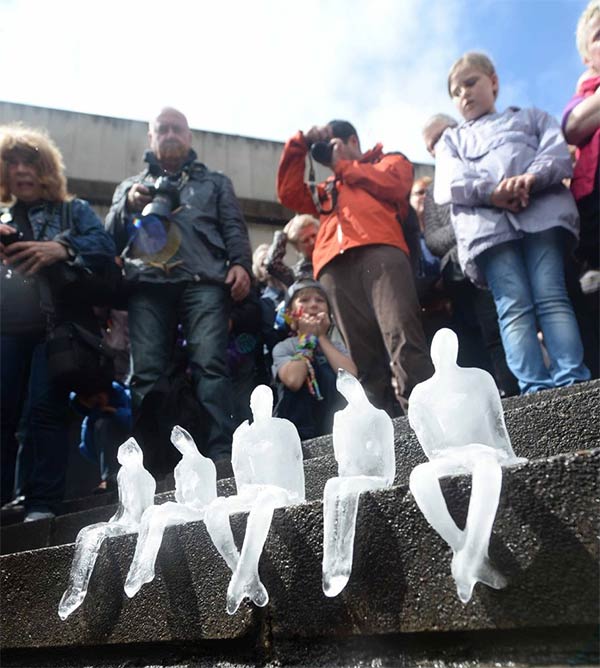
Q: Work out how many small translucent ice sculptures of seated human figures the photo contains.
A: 5